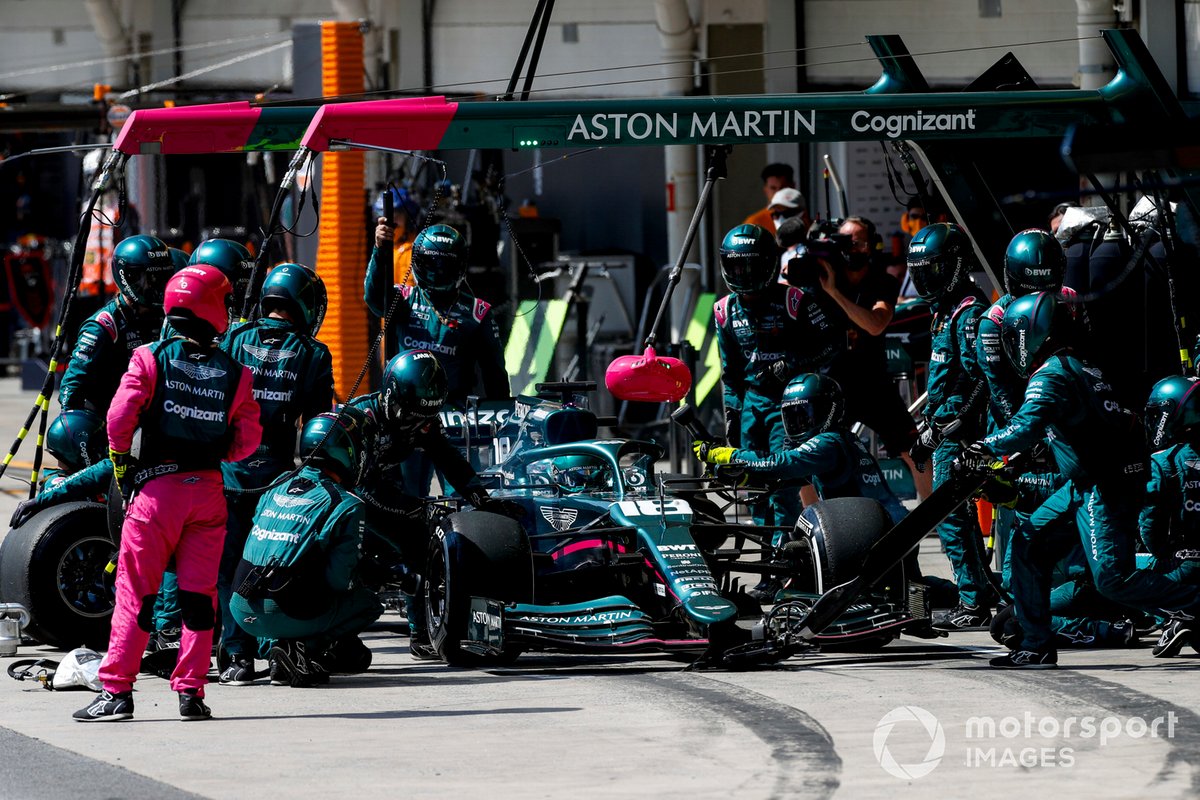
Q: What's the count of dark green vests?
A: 1